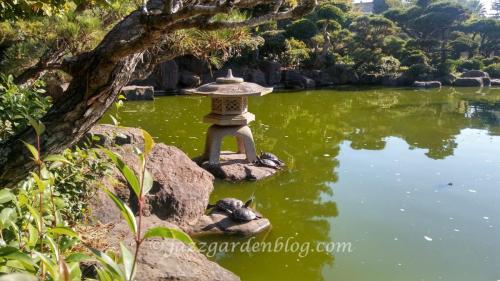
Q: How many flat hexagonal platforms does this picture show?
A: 1